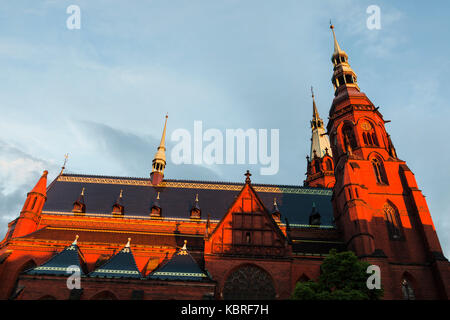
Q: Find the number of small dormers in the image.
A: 6